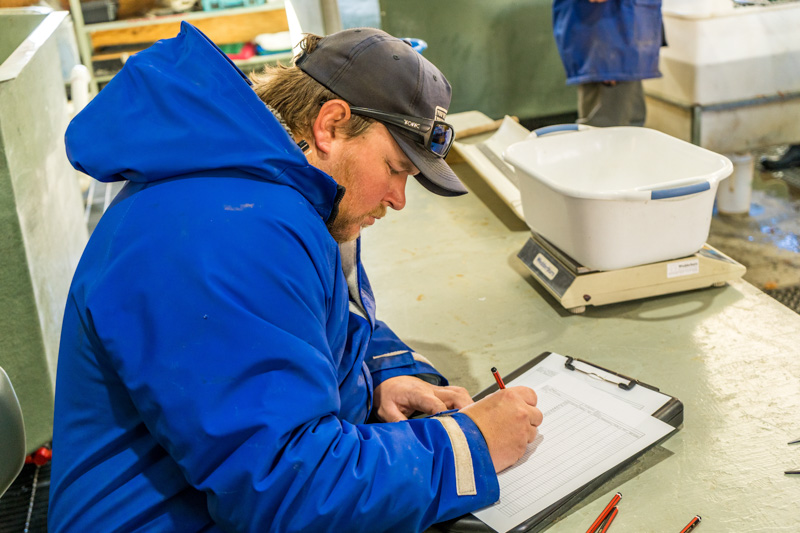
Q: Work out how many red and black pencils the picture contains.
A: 4